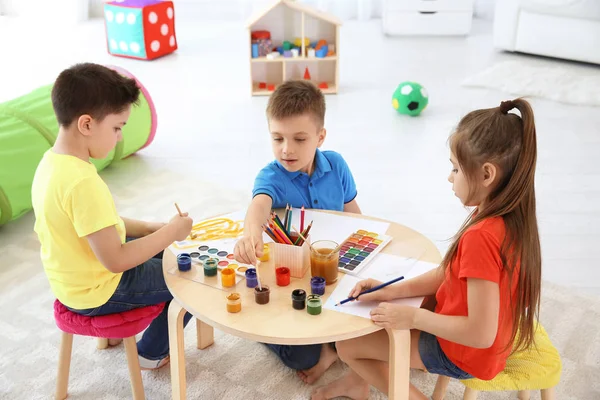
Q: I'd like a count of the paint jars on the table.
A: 11